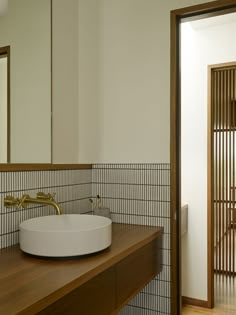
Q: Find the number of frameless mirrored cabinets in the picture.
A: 1